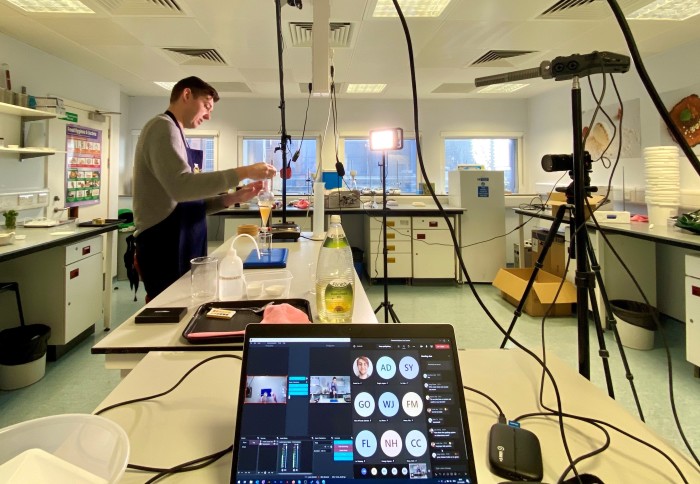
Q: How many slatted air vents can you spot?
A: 5